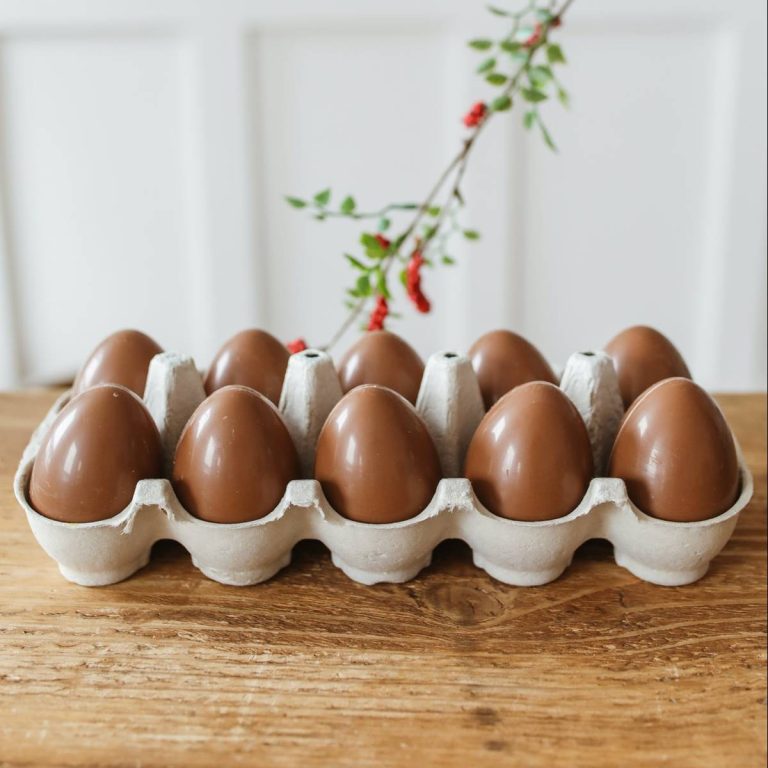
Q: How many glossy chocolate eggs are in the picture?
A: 10